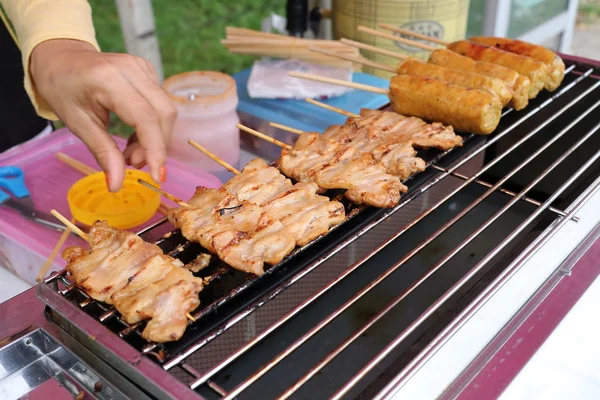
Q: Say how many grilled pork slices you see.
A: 6